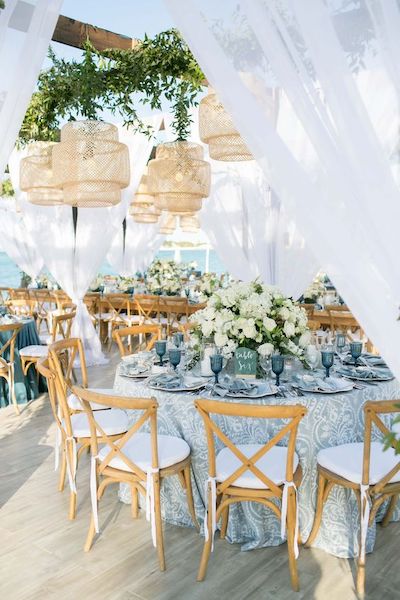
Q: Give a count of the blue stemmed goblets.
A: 8